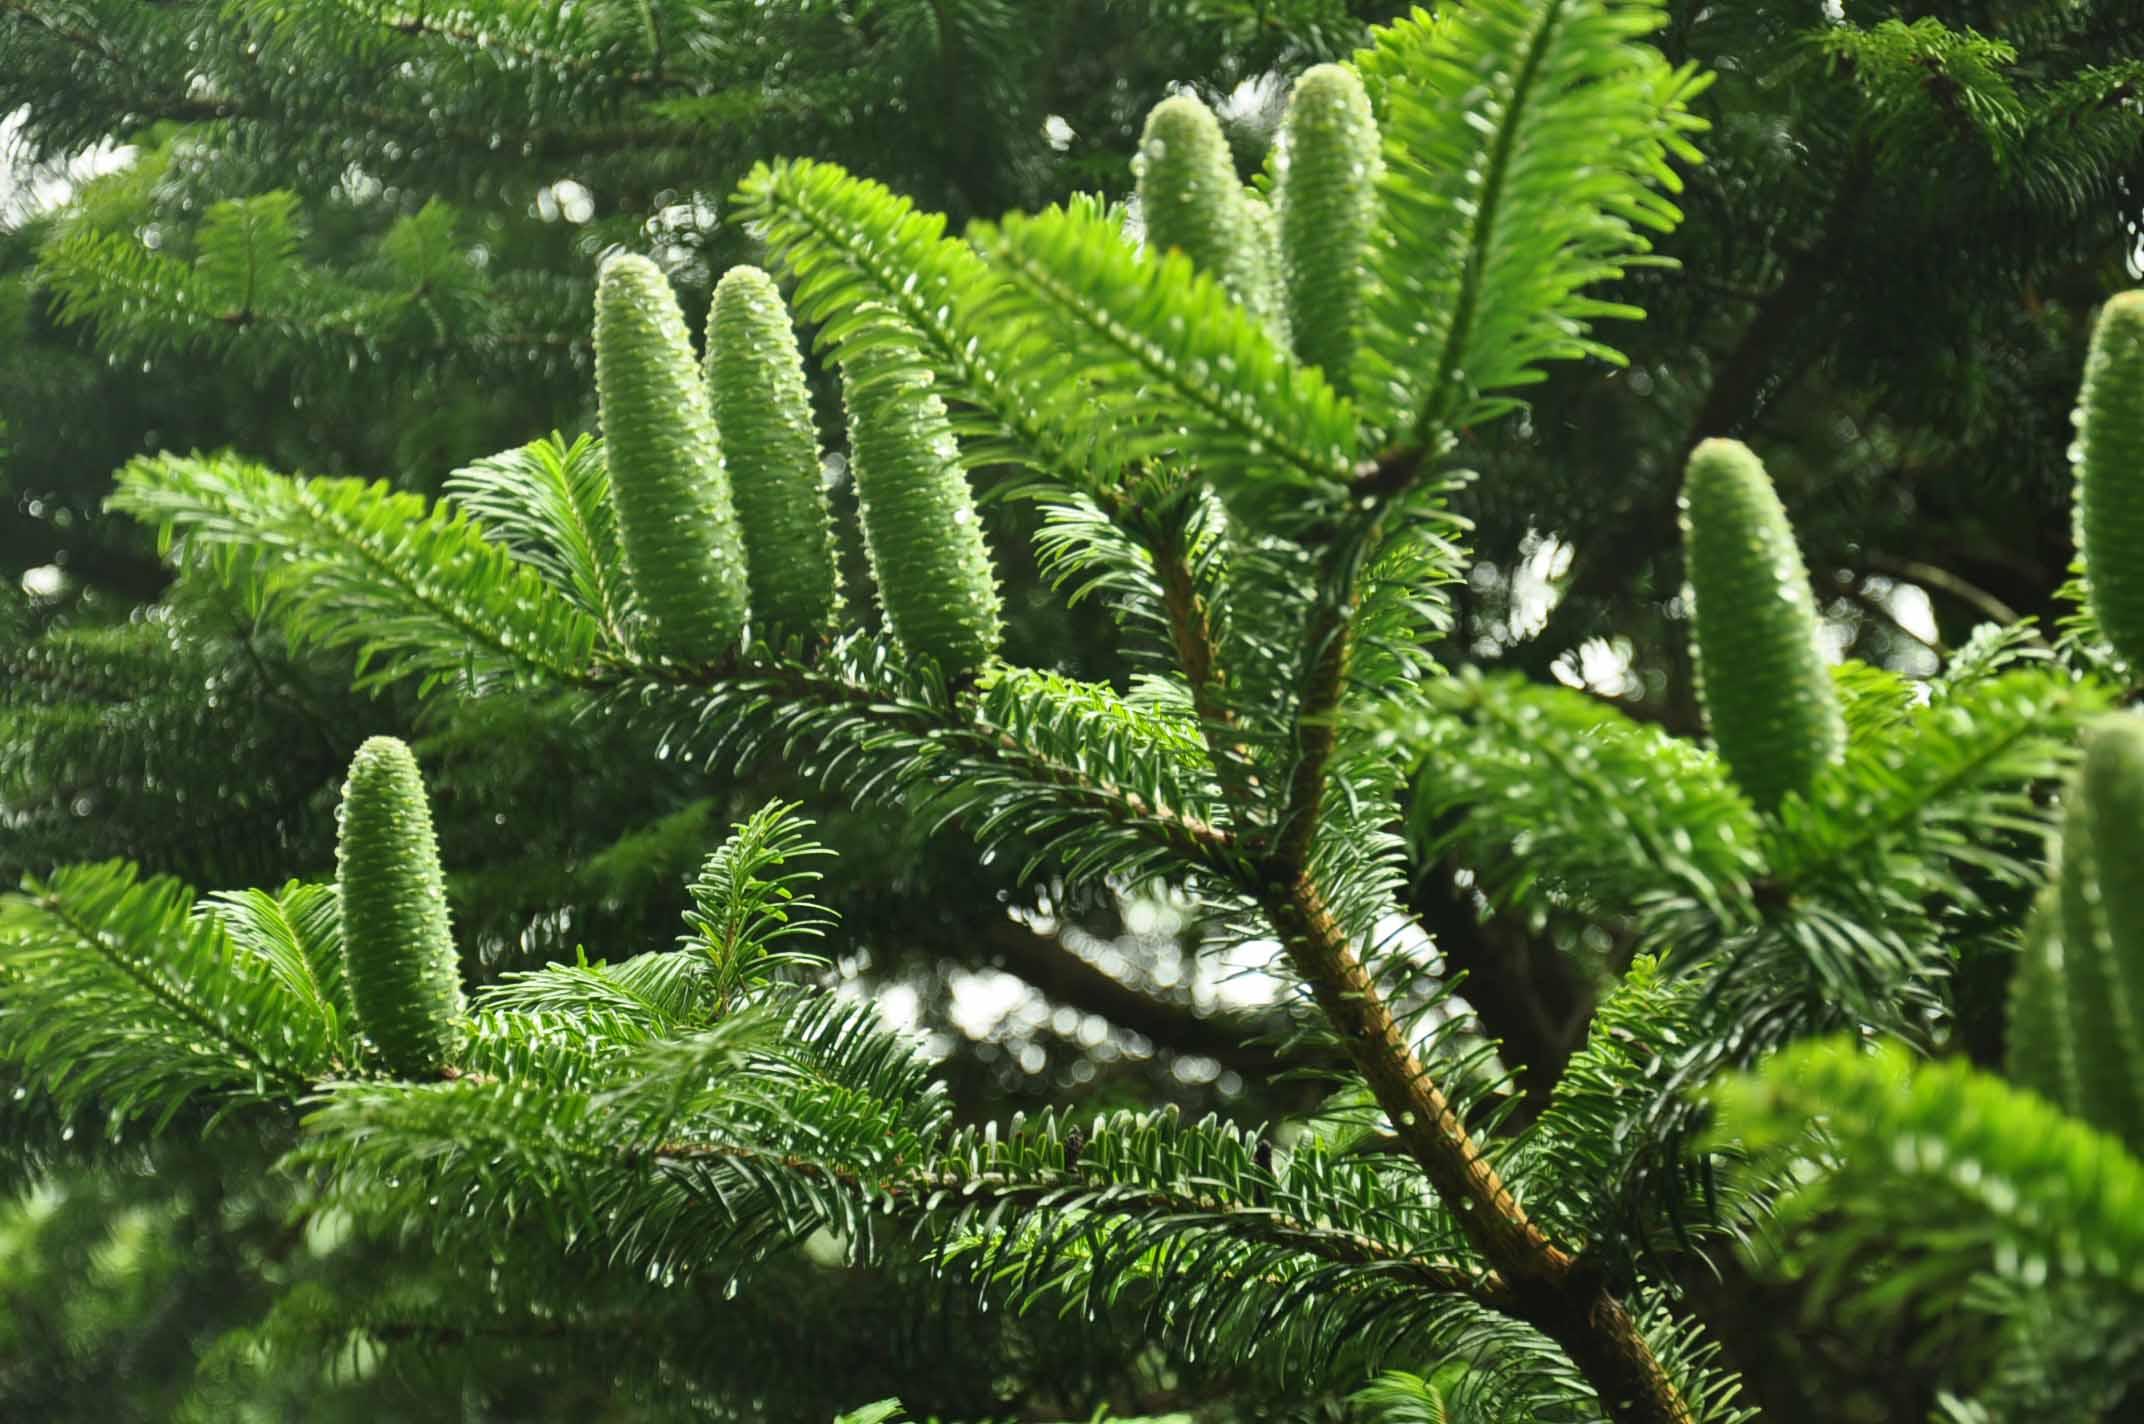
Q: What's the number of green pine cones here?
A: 12